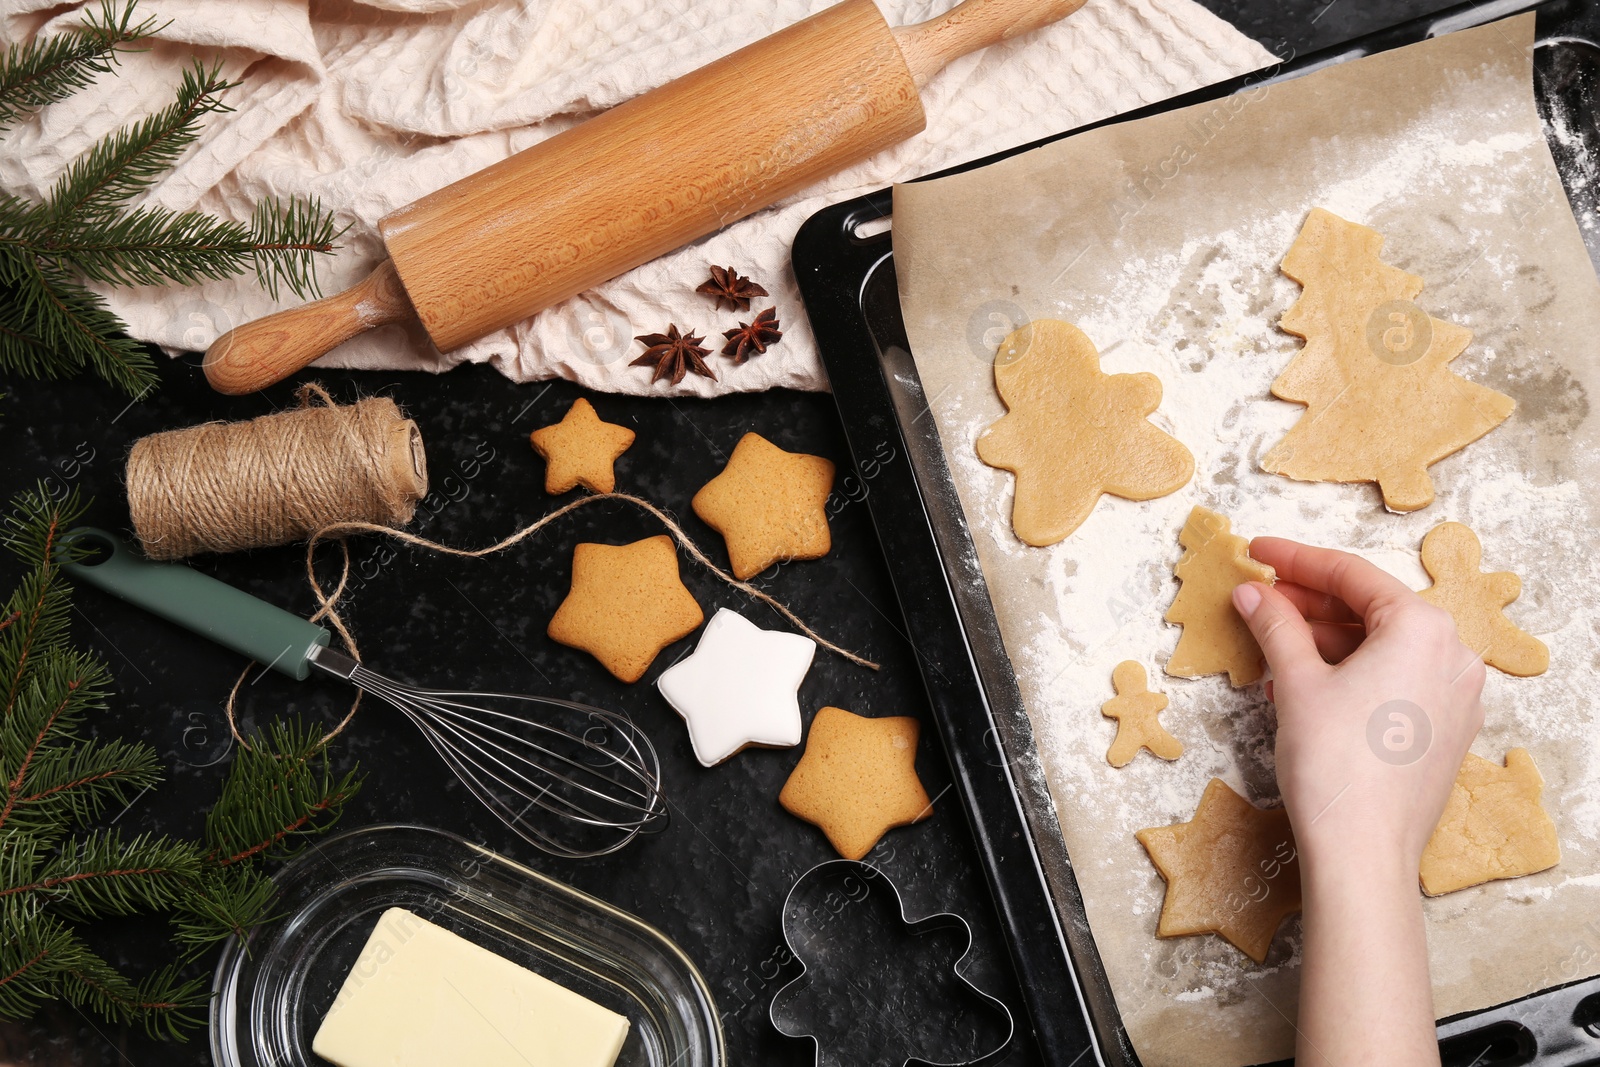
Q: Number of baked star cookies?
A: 5